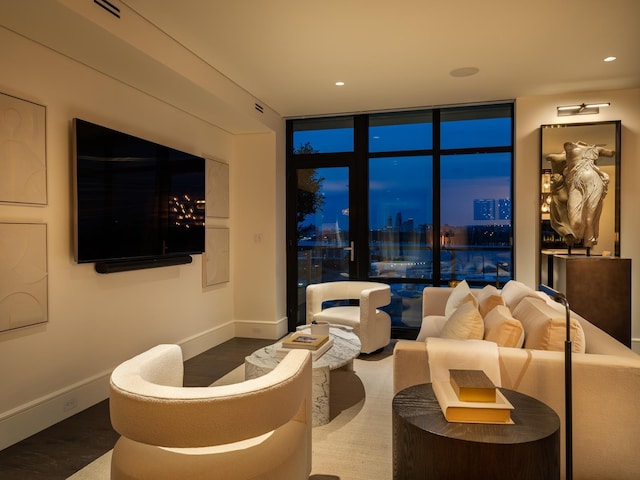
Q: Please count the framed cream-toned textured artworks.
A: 4